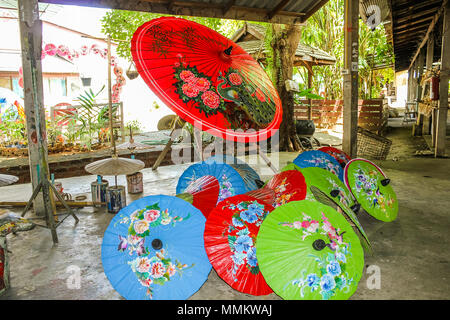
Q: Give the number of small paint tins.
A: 3